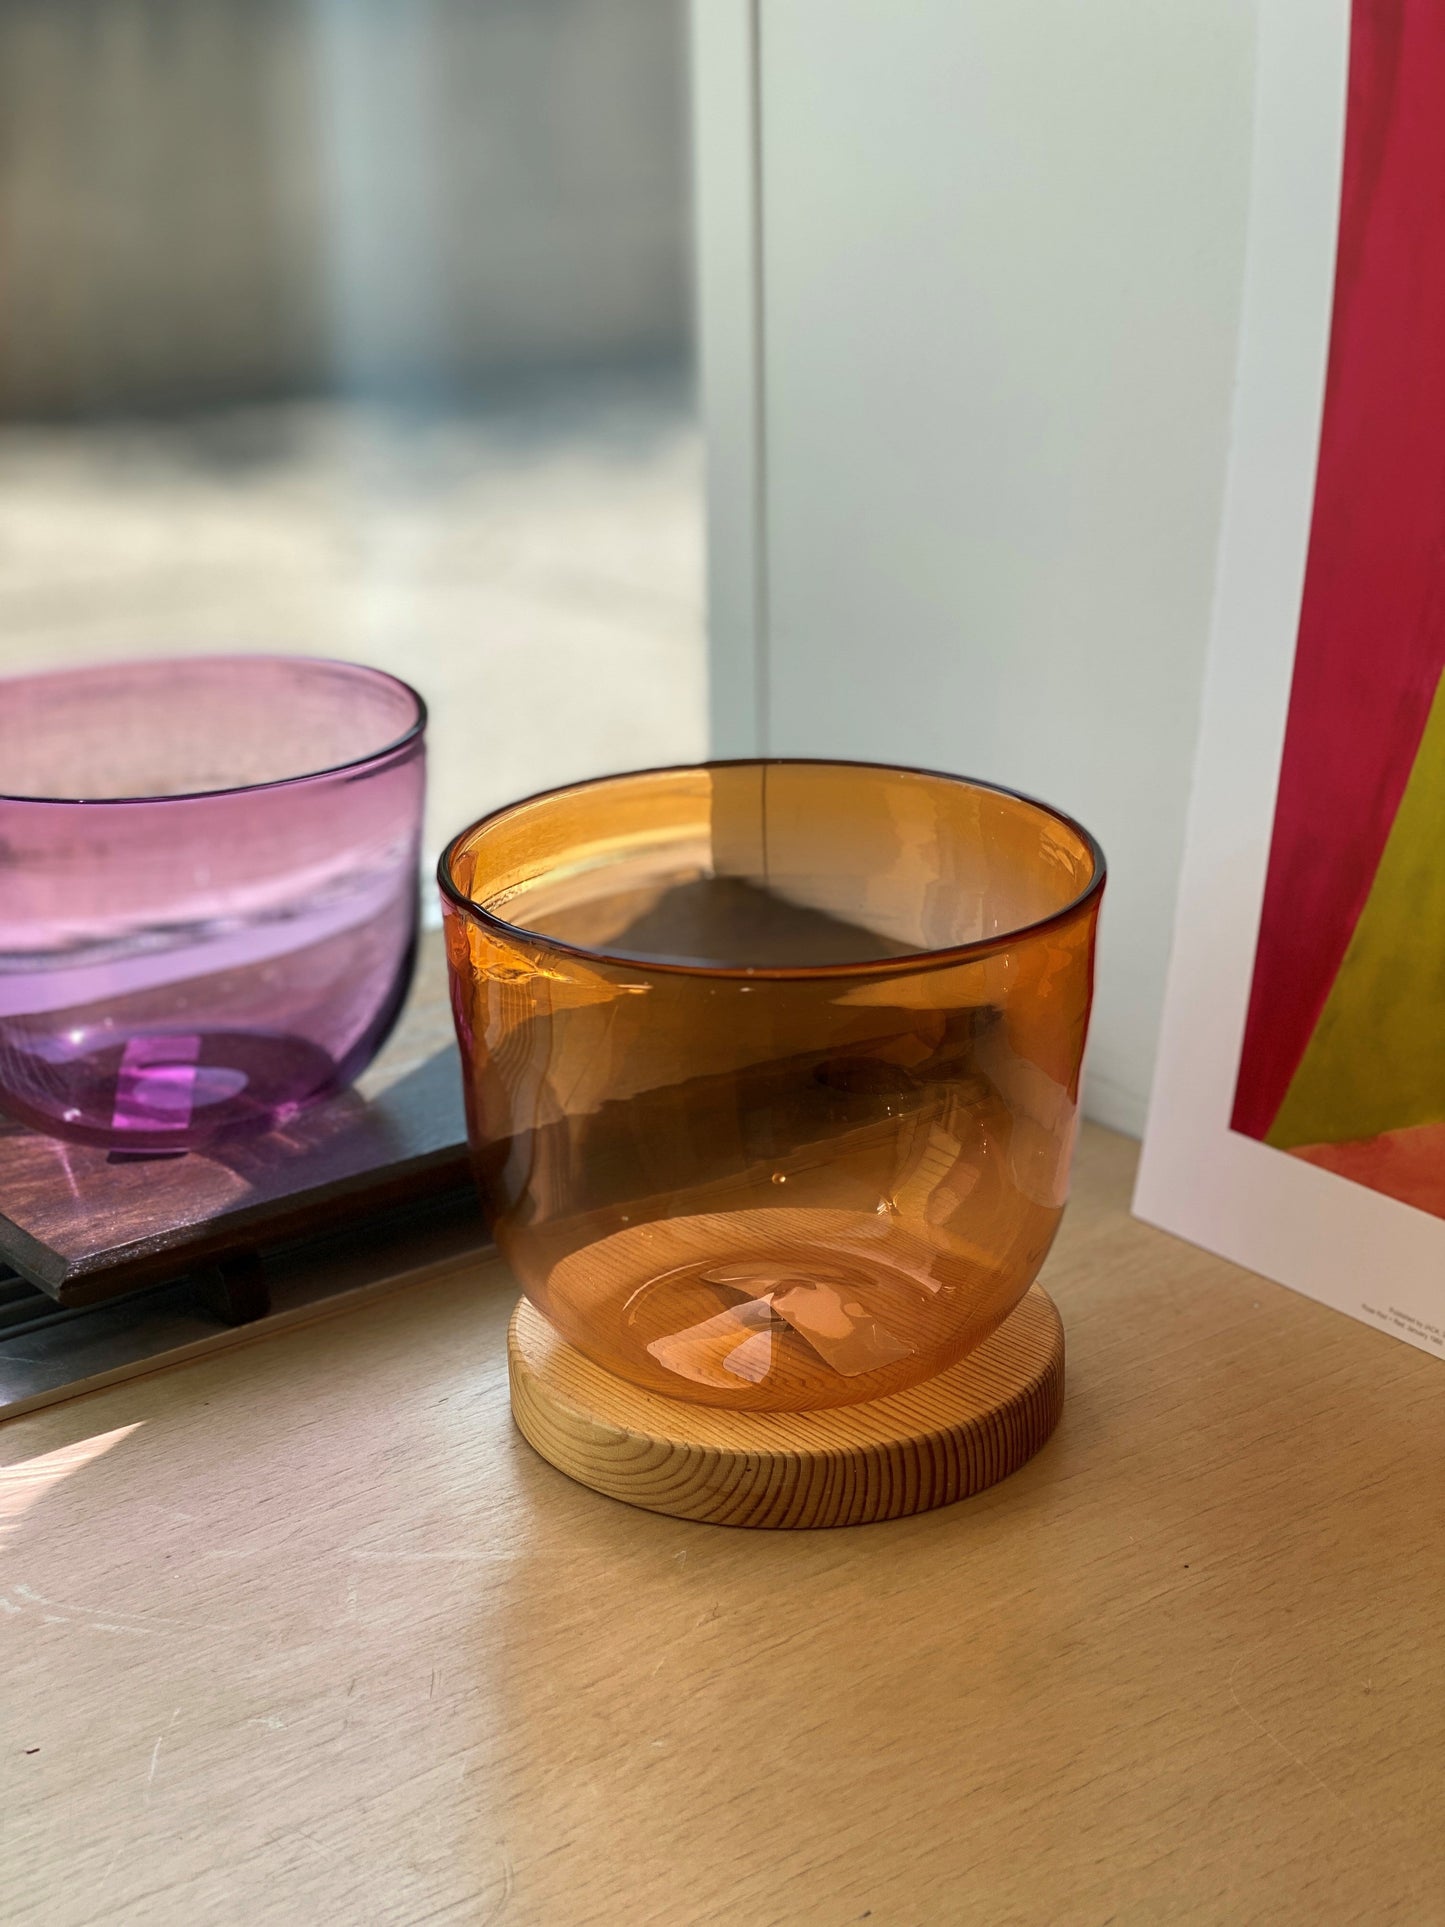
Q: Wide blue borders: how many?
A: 0